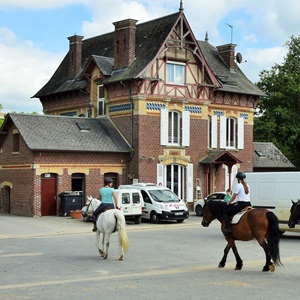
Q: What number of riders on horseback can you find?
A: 2